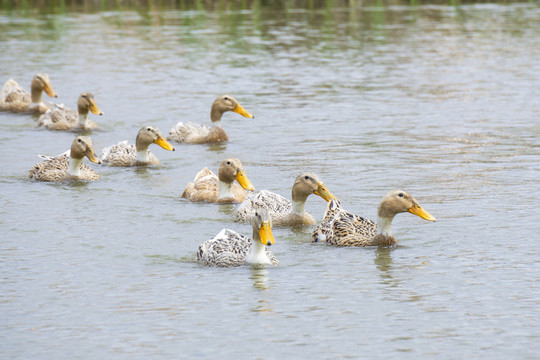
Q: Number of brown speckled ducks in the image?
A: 9